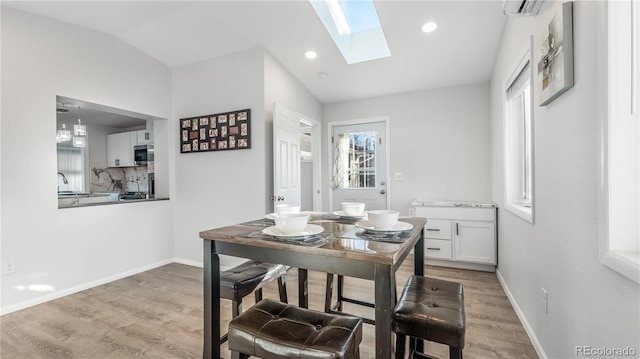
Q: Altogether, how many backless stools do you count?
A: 4